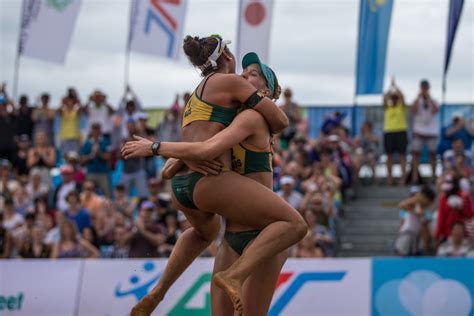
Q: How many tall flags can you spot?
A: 5